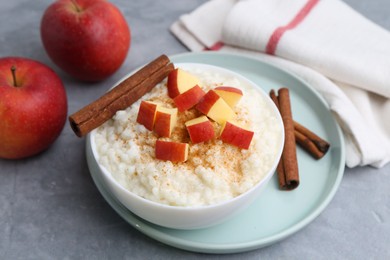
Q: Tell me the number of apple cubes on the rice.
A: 9